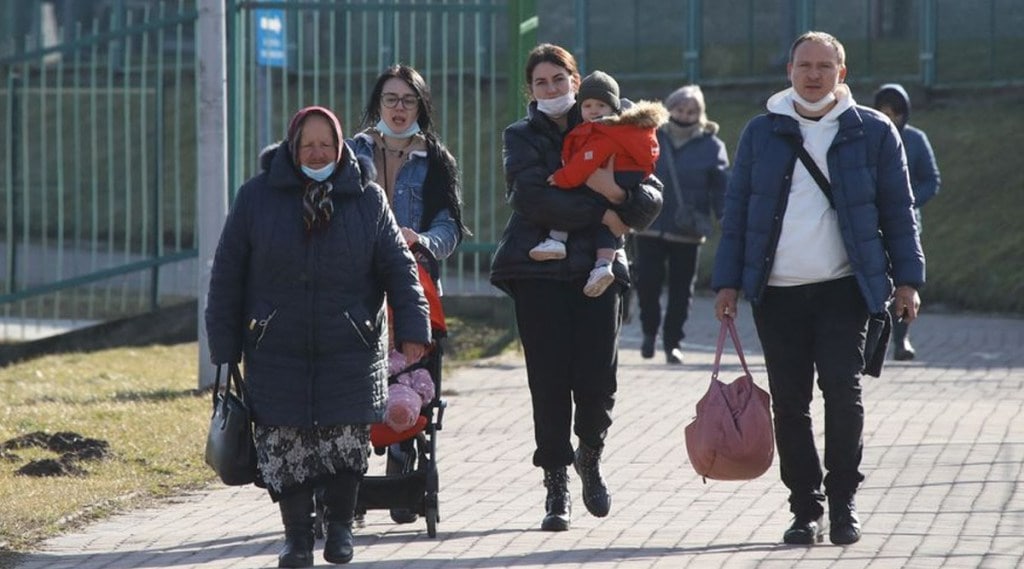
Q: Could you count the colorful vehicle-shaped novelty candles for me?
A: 0